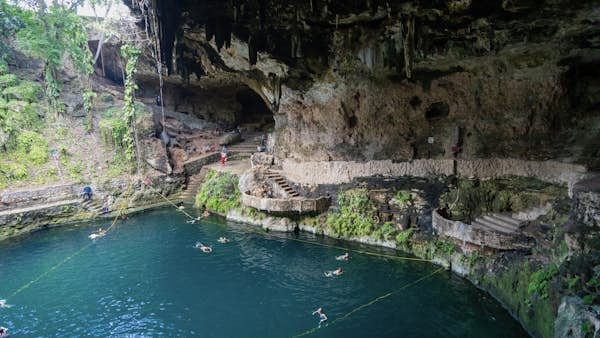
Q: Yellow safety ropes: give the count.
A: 3